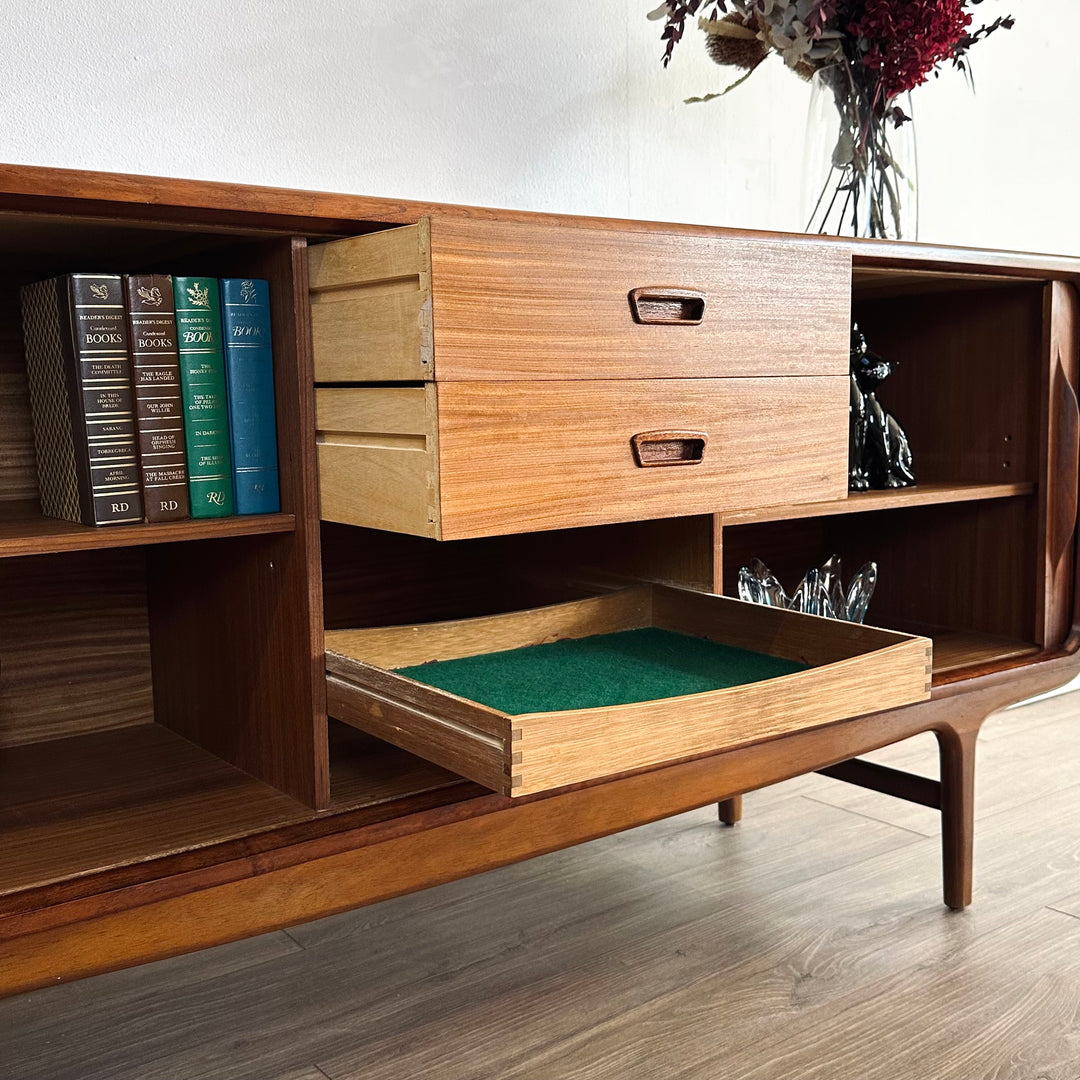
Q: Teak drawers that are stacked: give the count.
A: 2